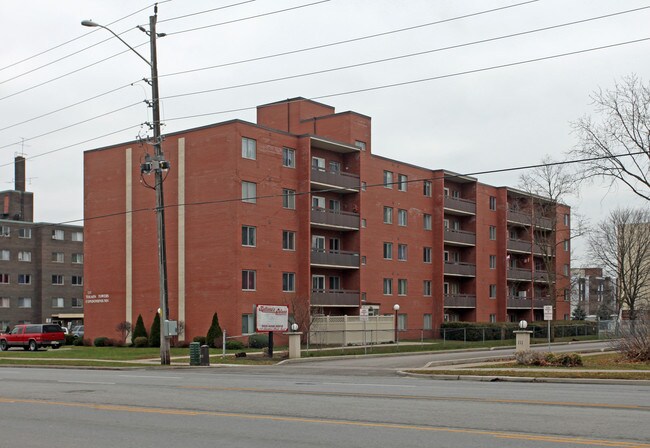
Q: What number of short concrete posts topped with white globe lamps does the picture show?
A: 2